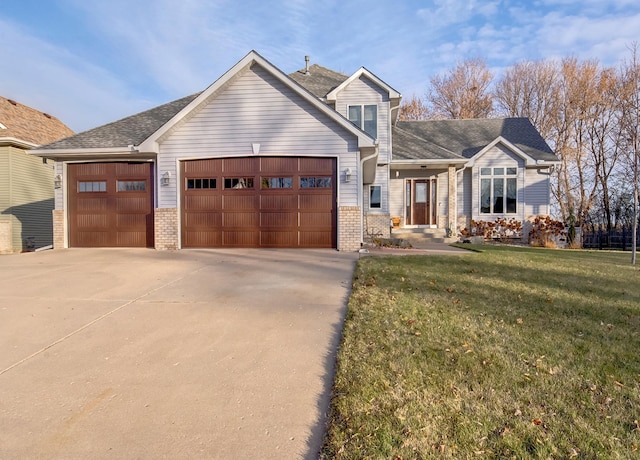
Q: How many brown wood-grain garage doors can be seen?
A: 2